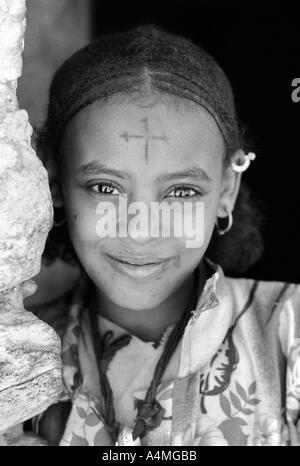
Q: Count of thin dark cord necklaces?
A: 1